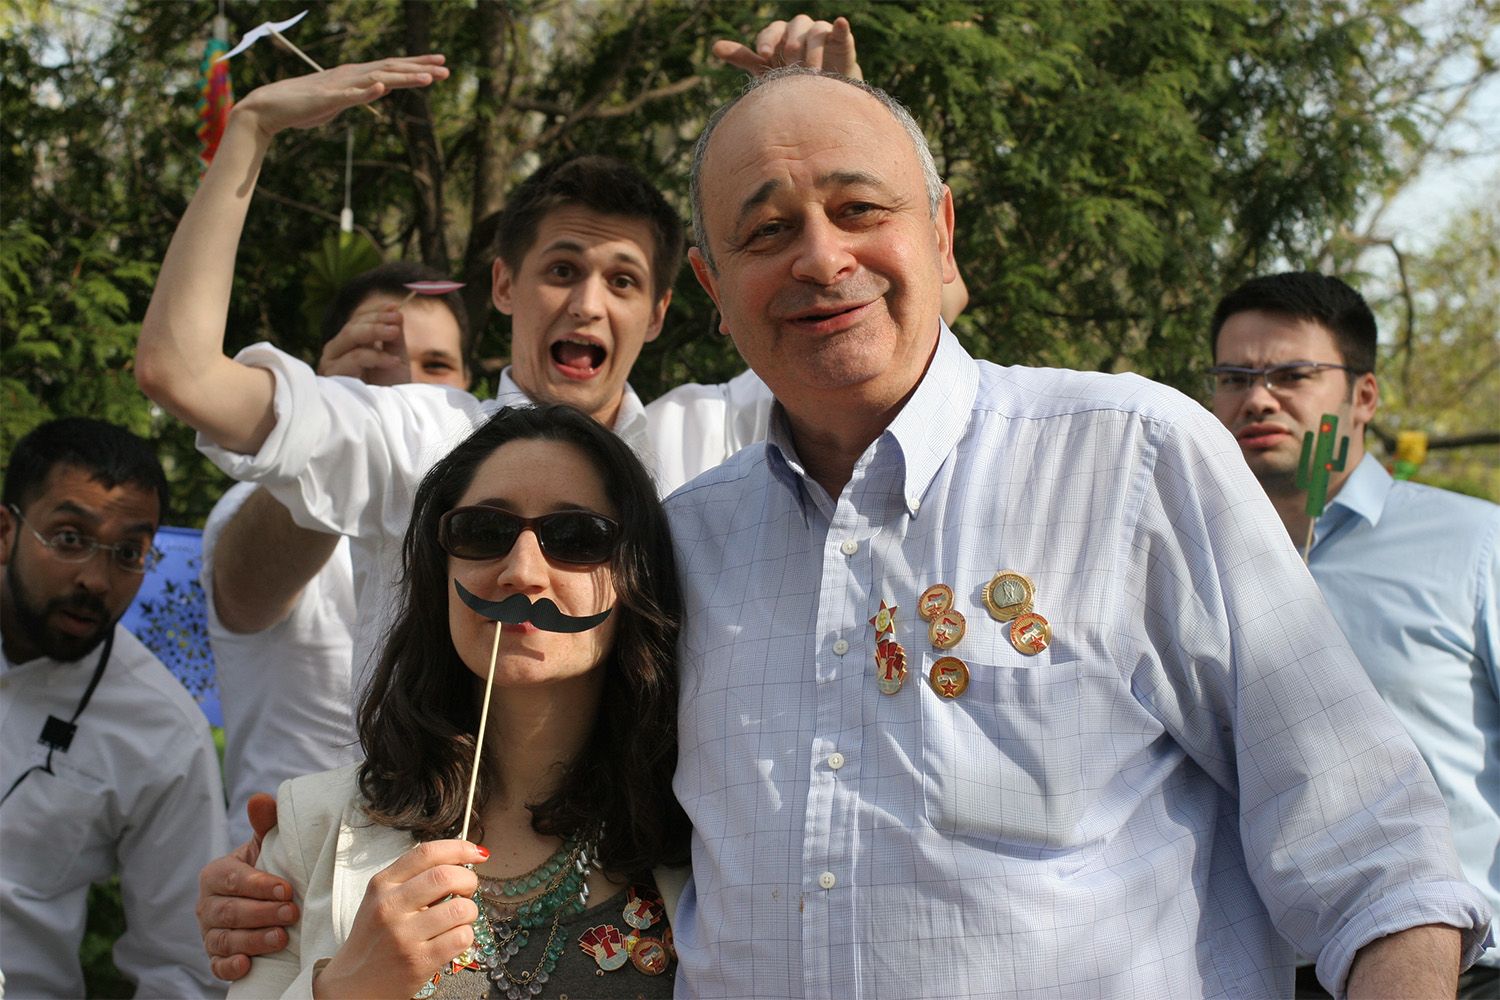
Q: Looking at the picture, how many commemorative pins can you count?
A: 14